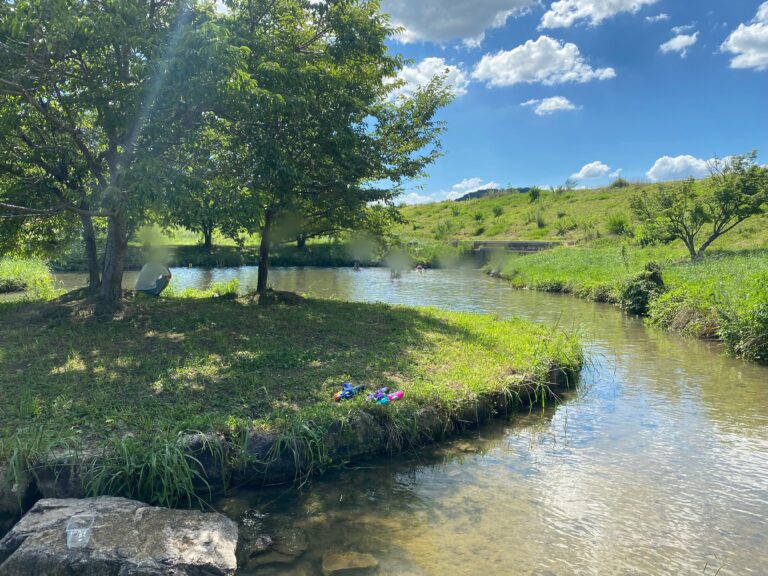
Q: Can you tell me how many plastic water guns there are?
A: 3